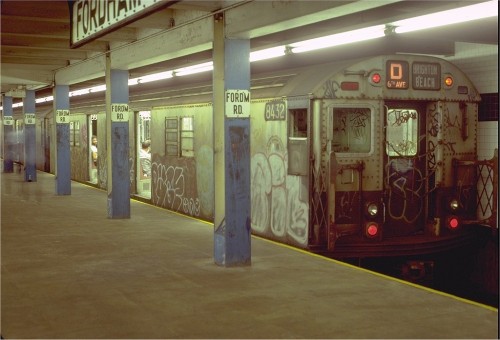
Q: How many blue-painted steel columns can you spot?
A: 5